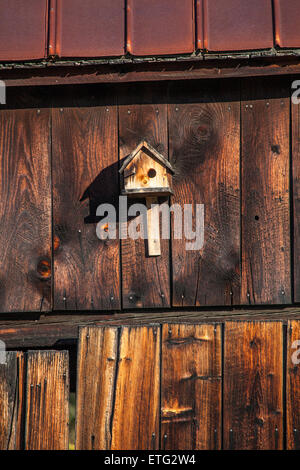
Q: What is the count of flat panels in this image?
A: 5